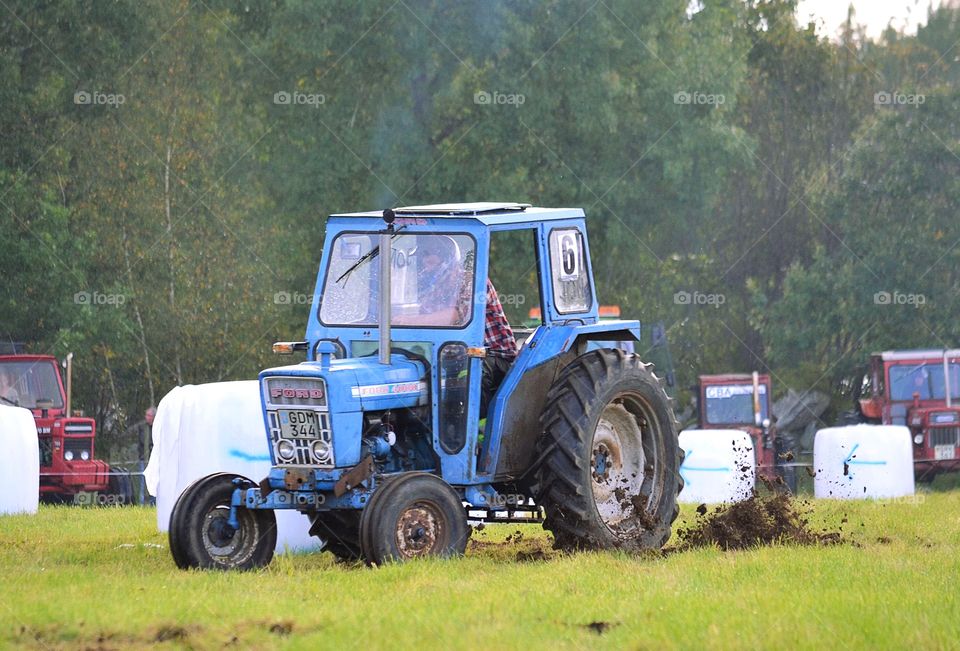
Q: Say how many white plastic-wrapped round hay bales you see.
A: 4